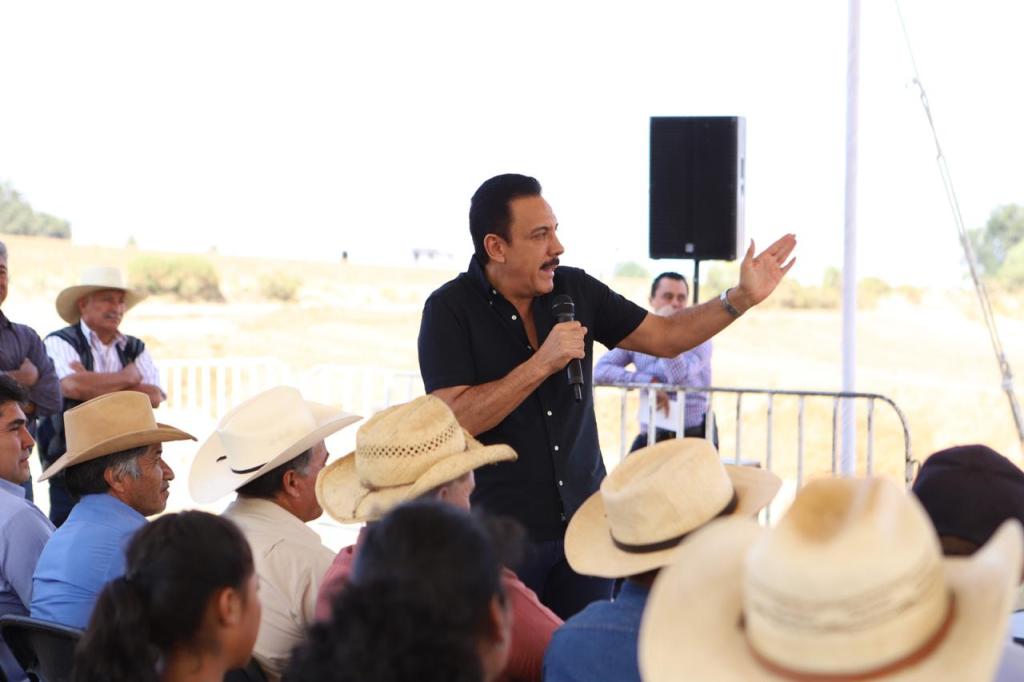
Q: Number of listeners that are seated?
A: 9